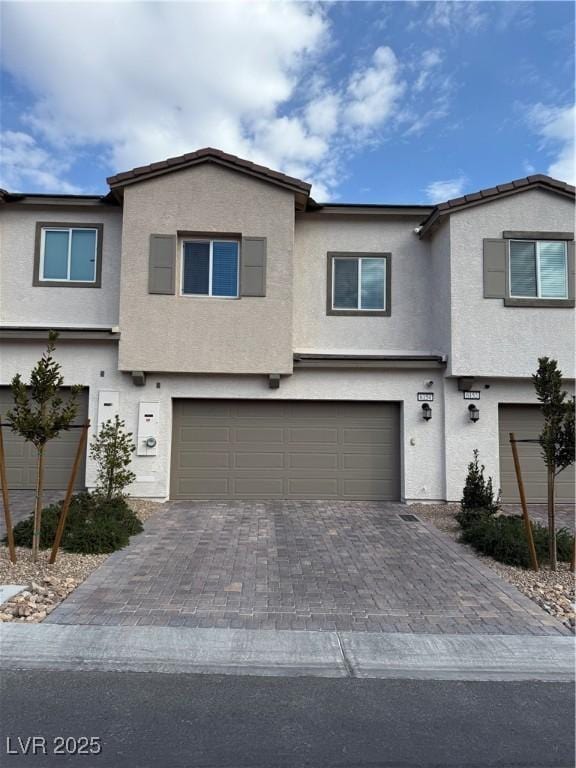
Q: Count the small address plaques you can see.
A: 2